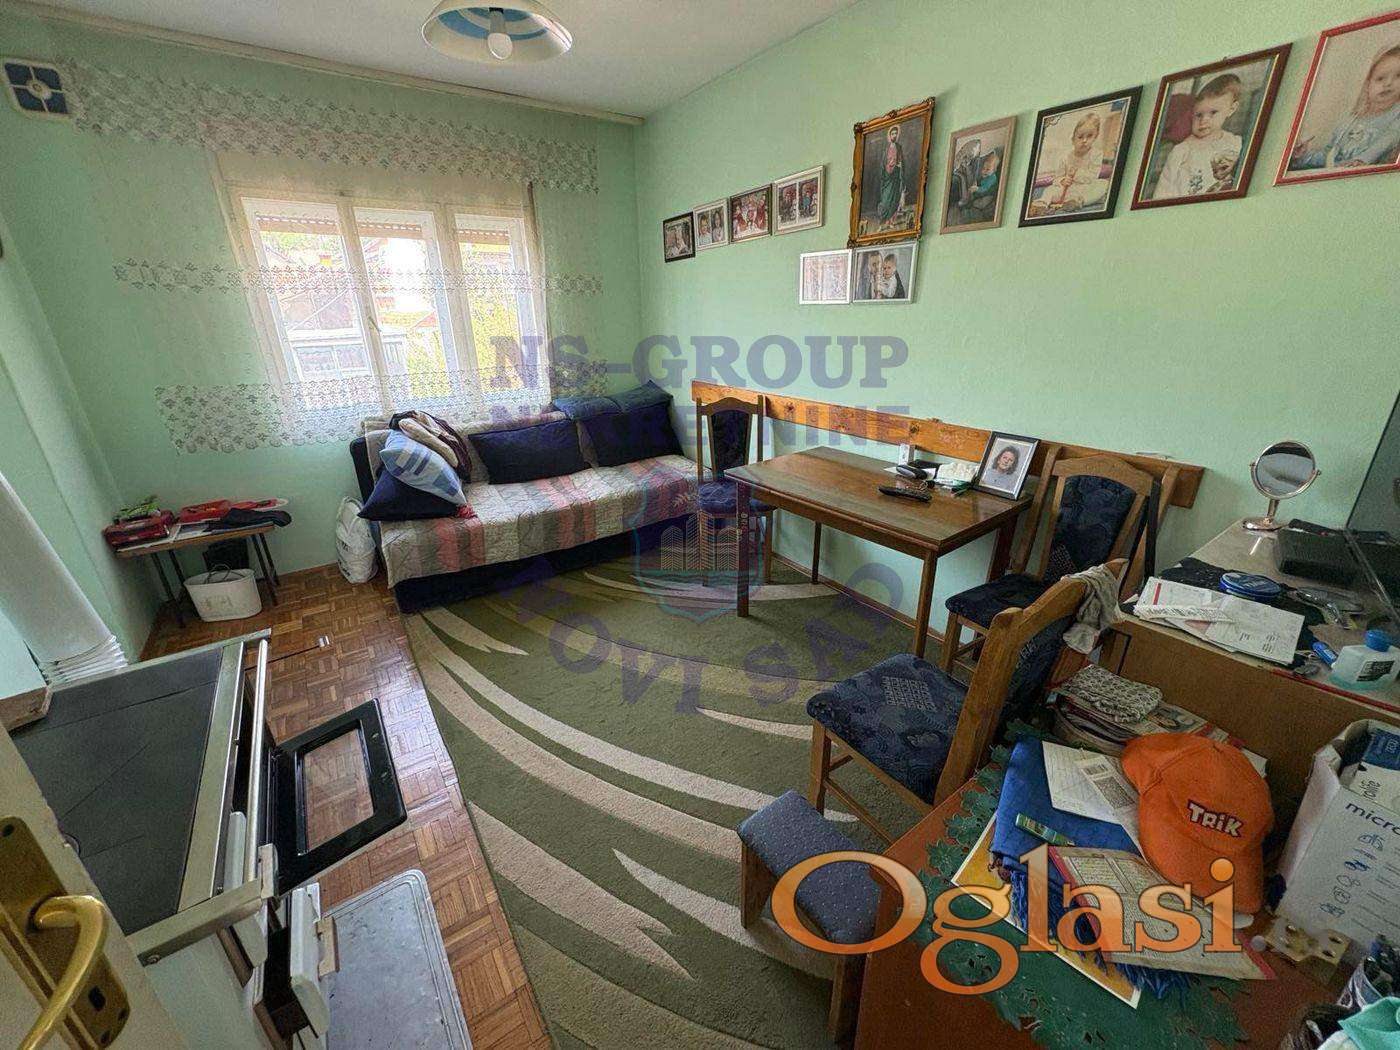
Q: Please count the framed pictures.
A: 12